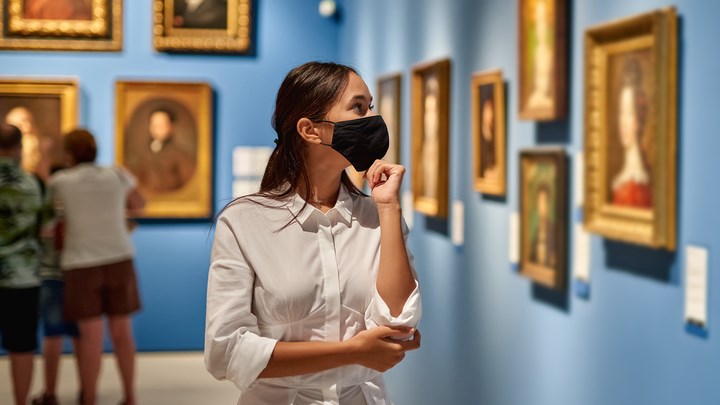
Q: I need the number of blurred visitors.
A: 3